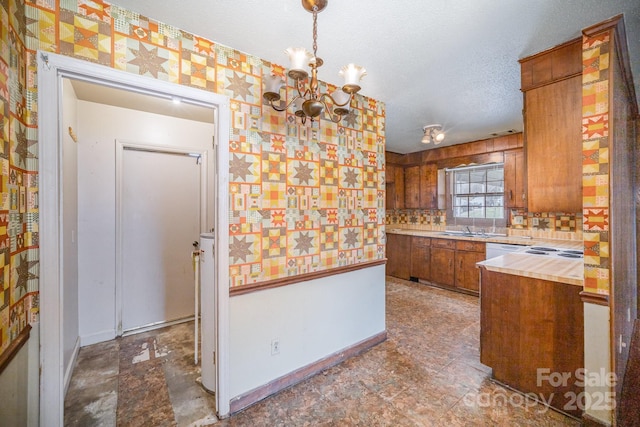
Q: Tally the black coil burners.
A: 4